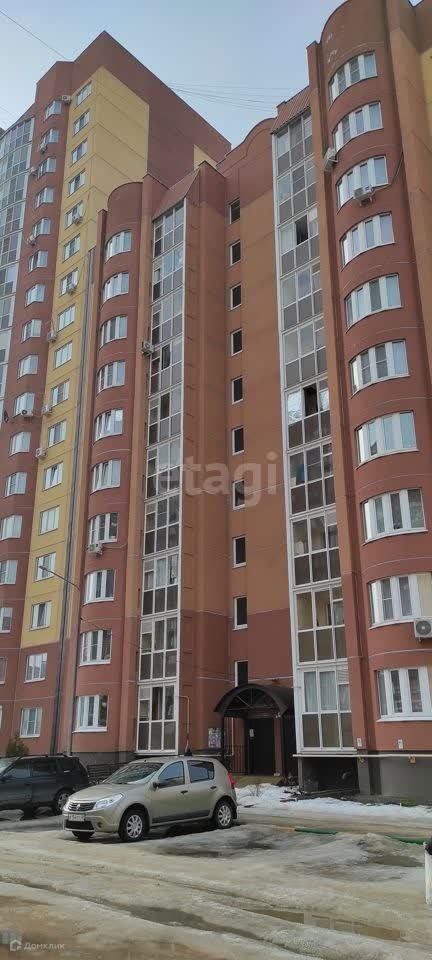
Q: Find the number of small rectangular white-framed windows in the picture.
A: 10